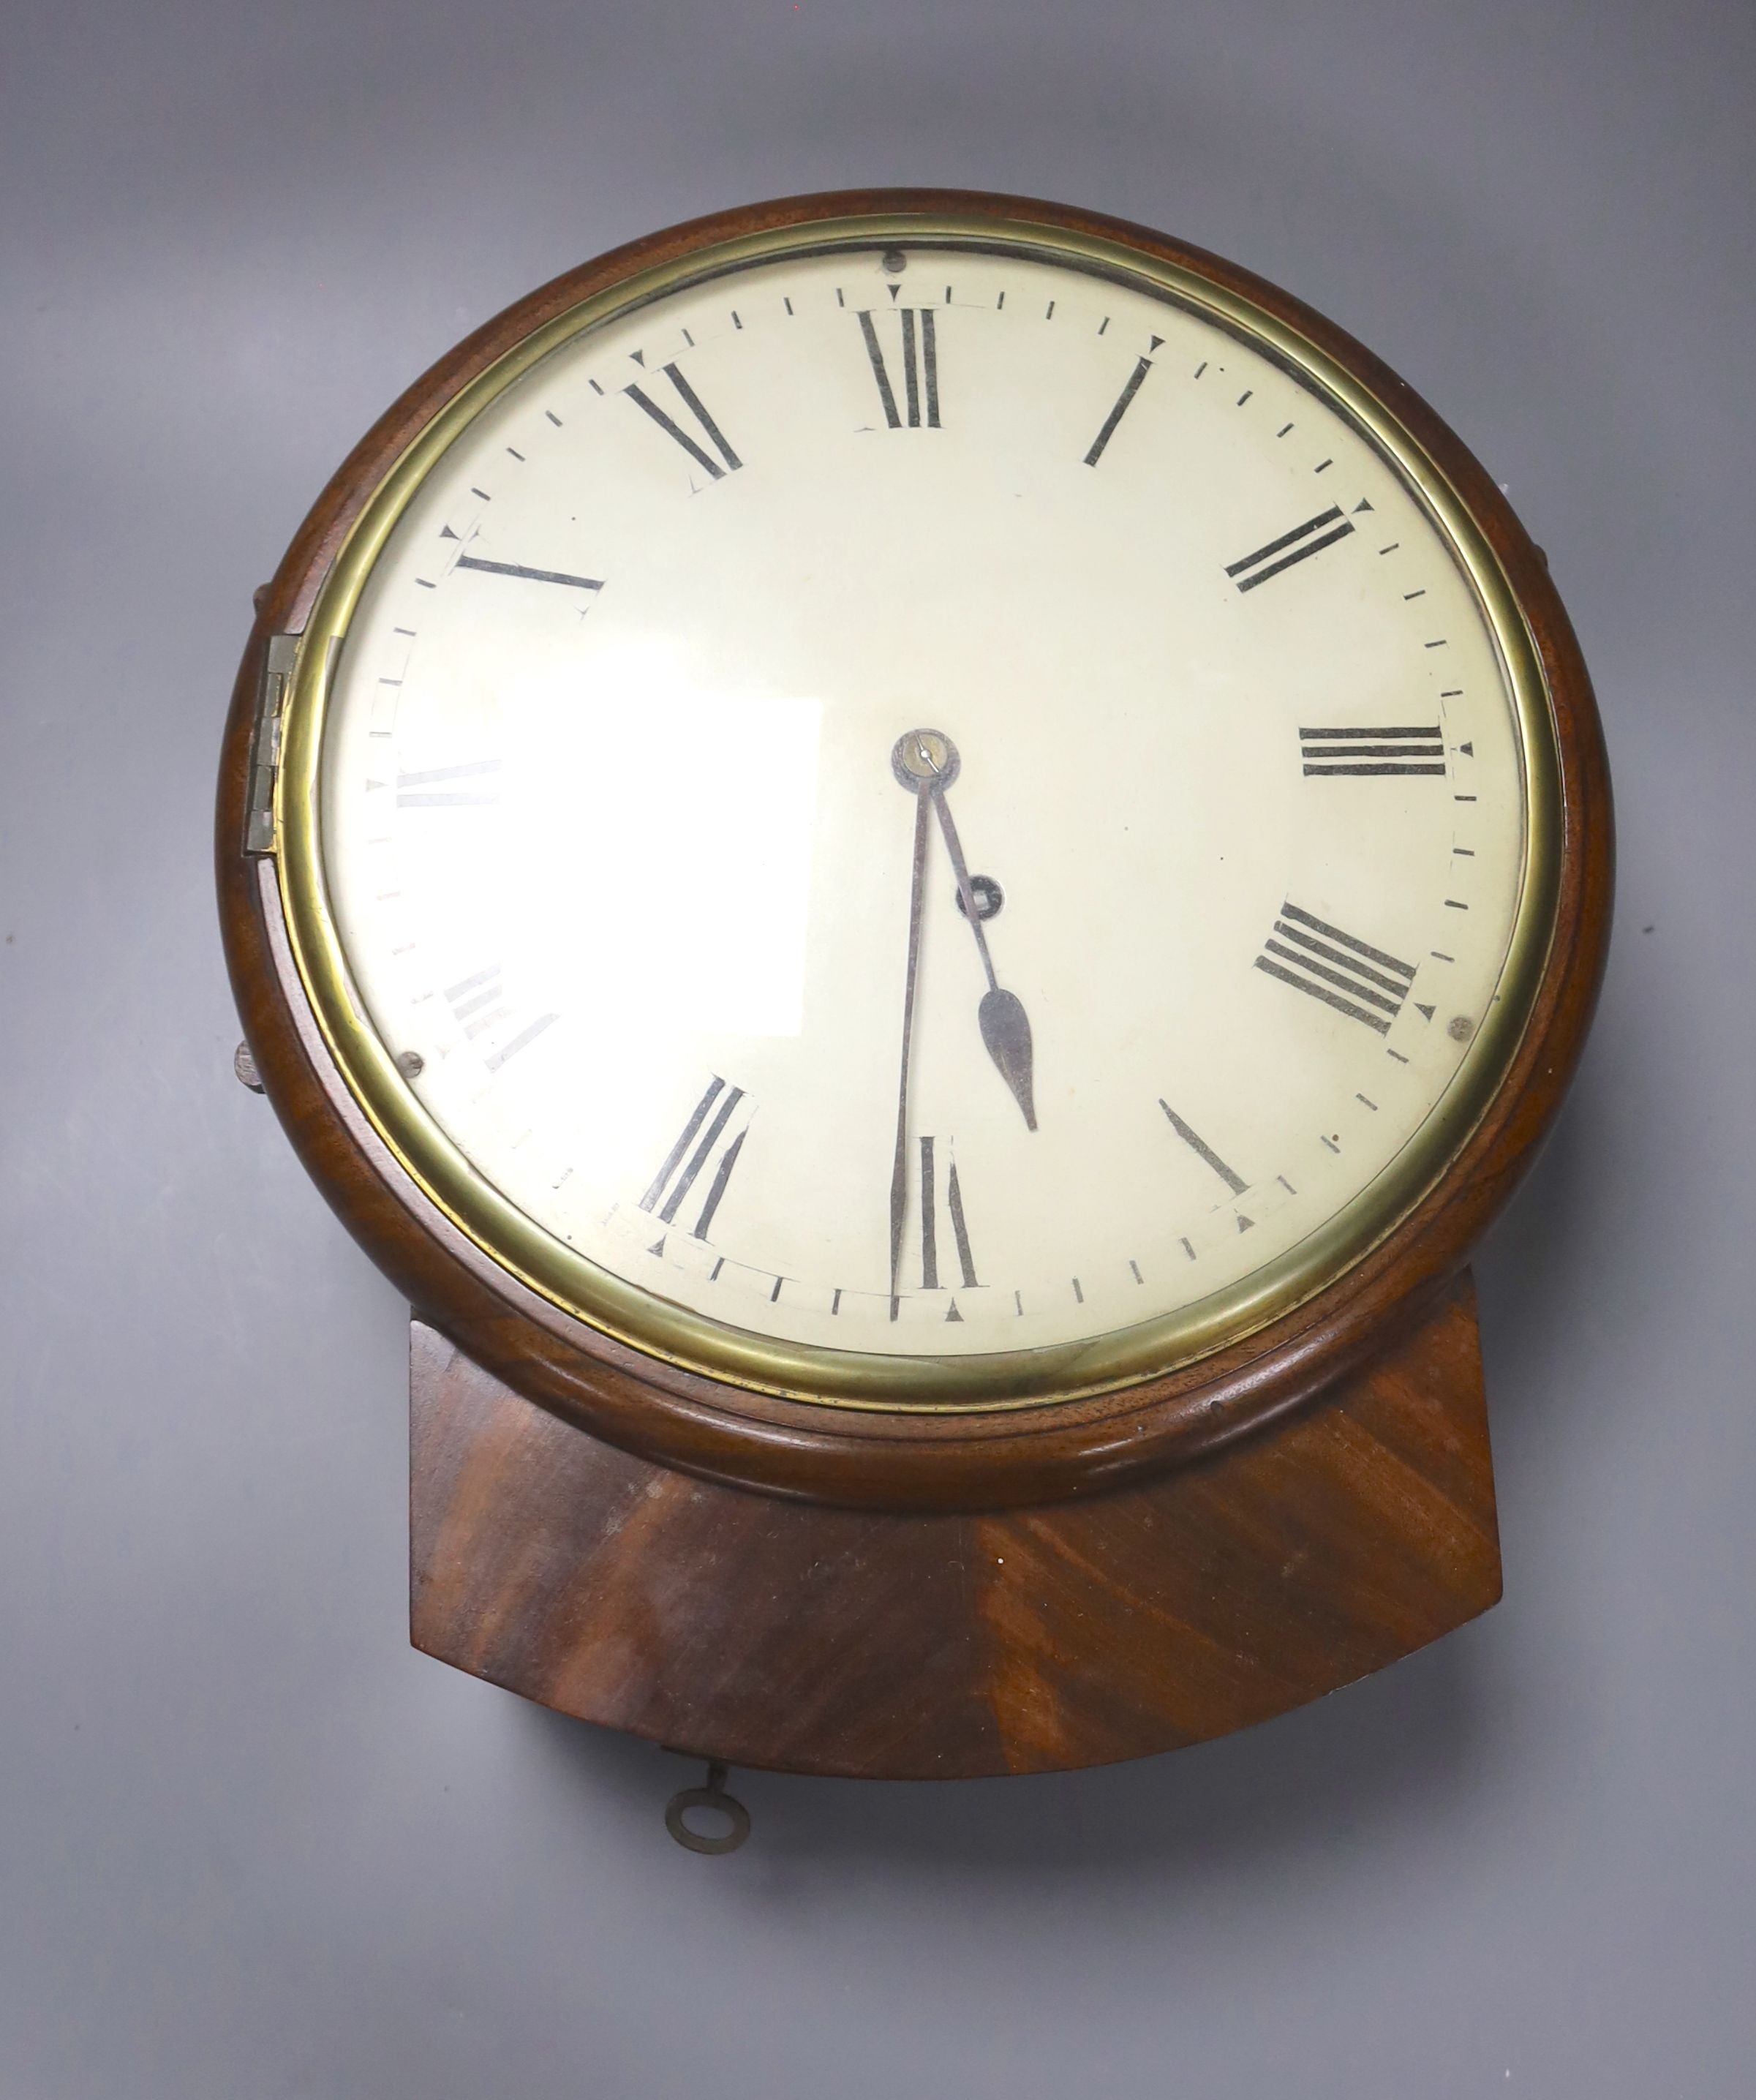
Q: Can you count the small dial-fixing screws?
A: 3